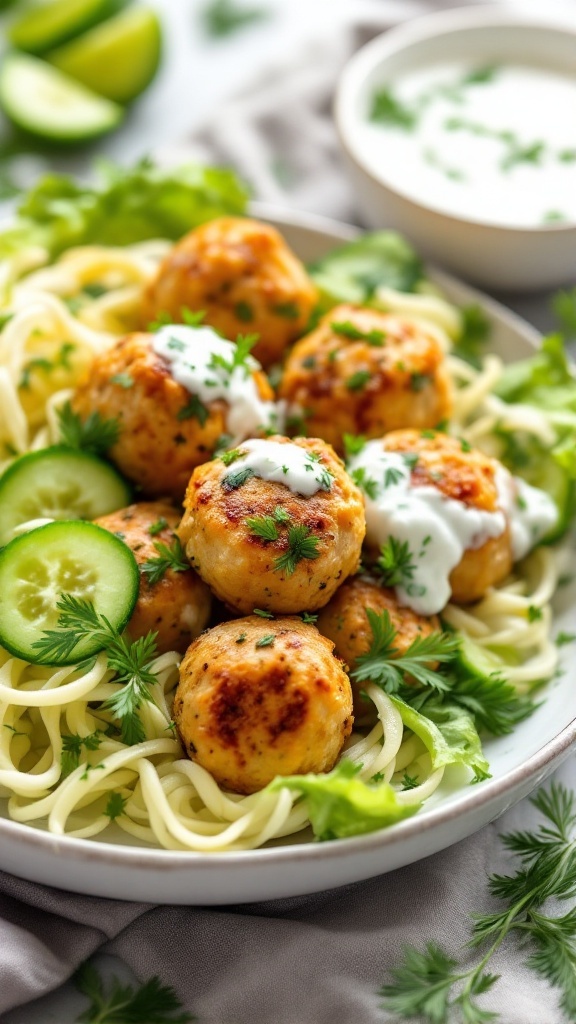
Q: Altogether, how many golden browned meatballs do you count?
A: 8